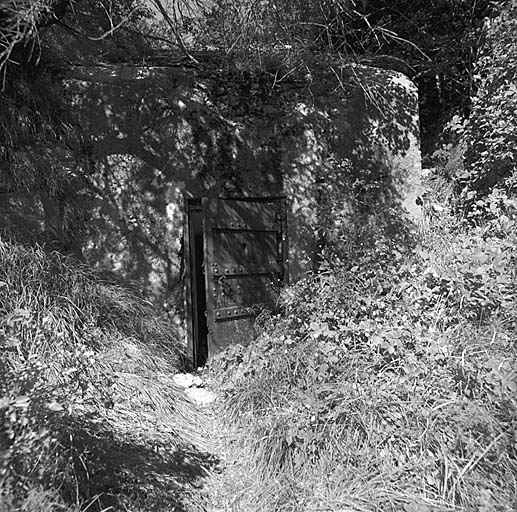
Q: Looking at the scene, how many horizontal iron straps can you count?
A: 3